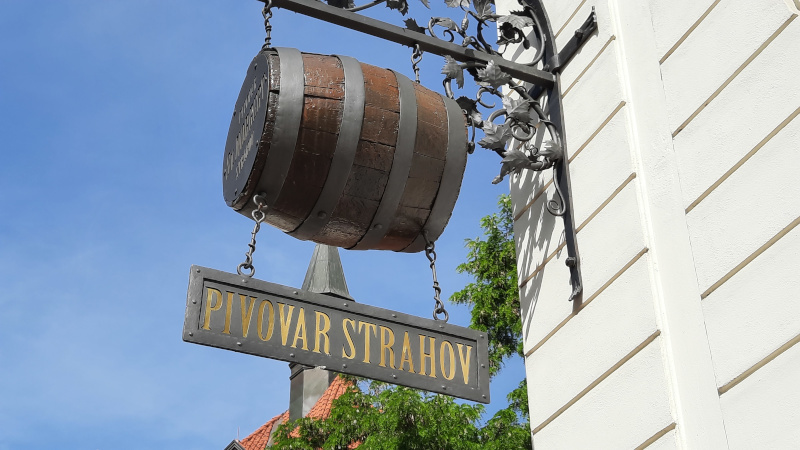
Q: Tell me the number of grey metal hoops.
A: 4